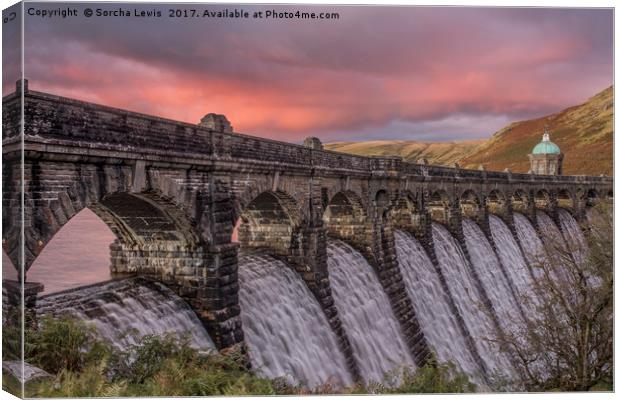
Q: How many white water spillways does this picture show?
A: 10